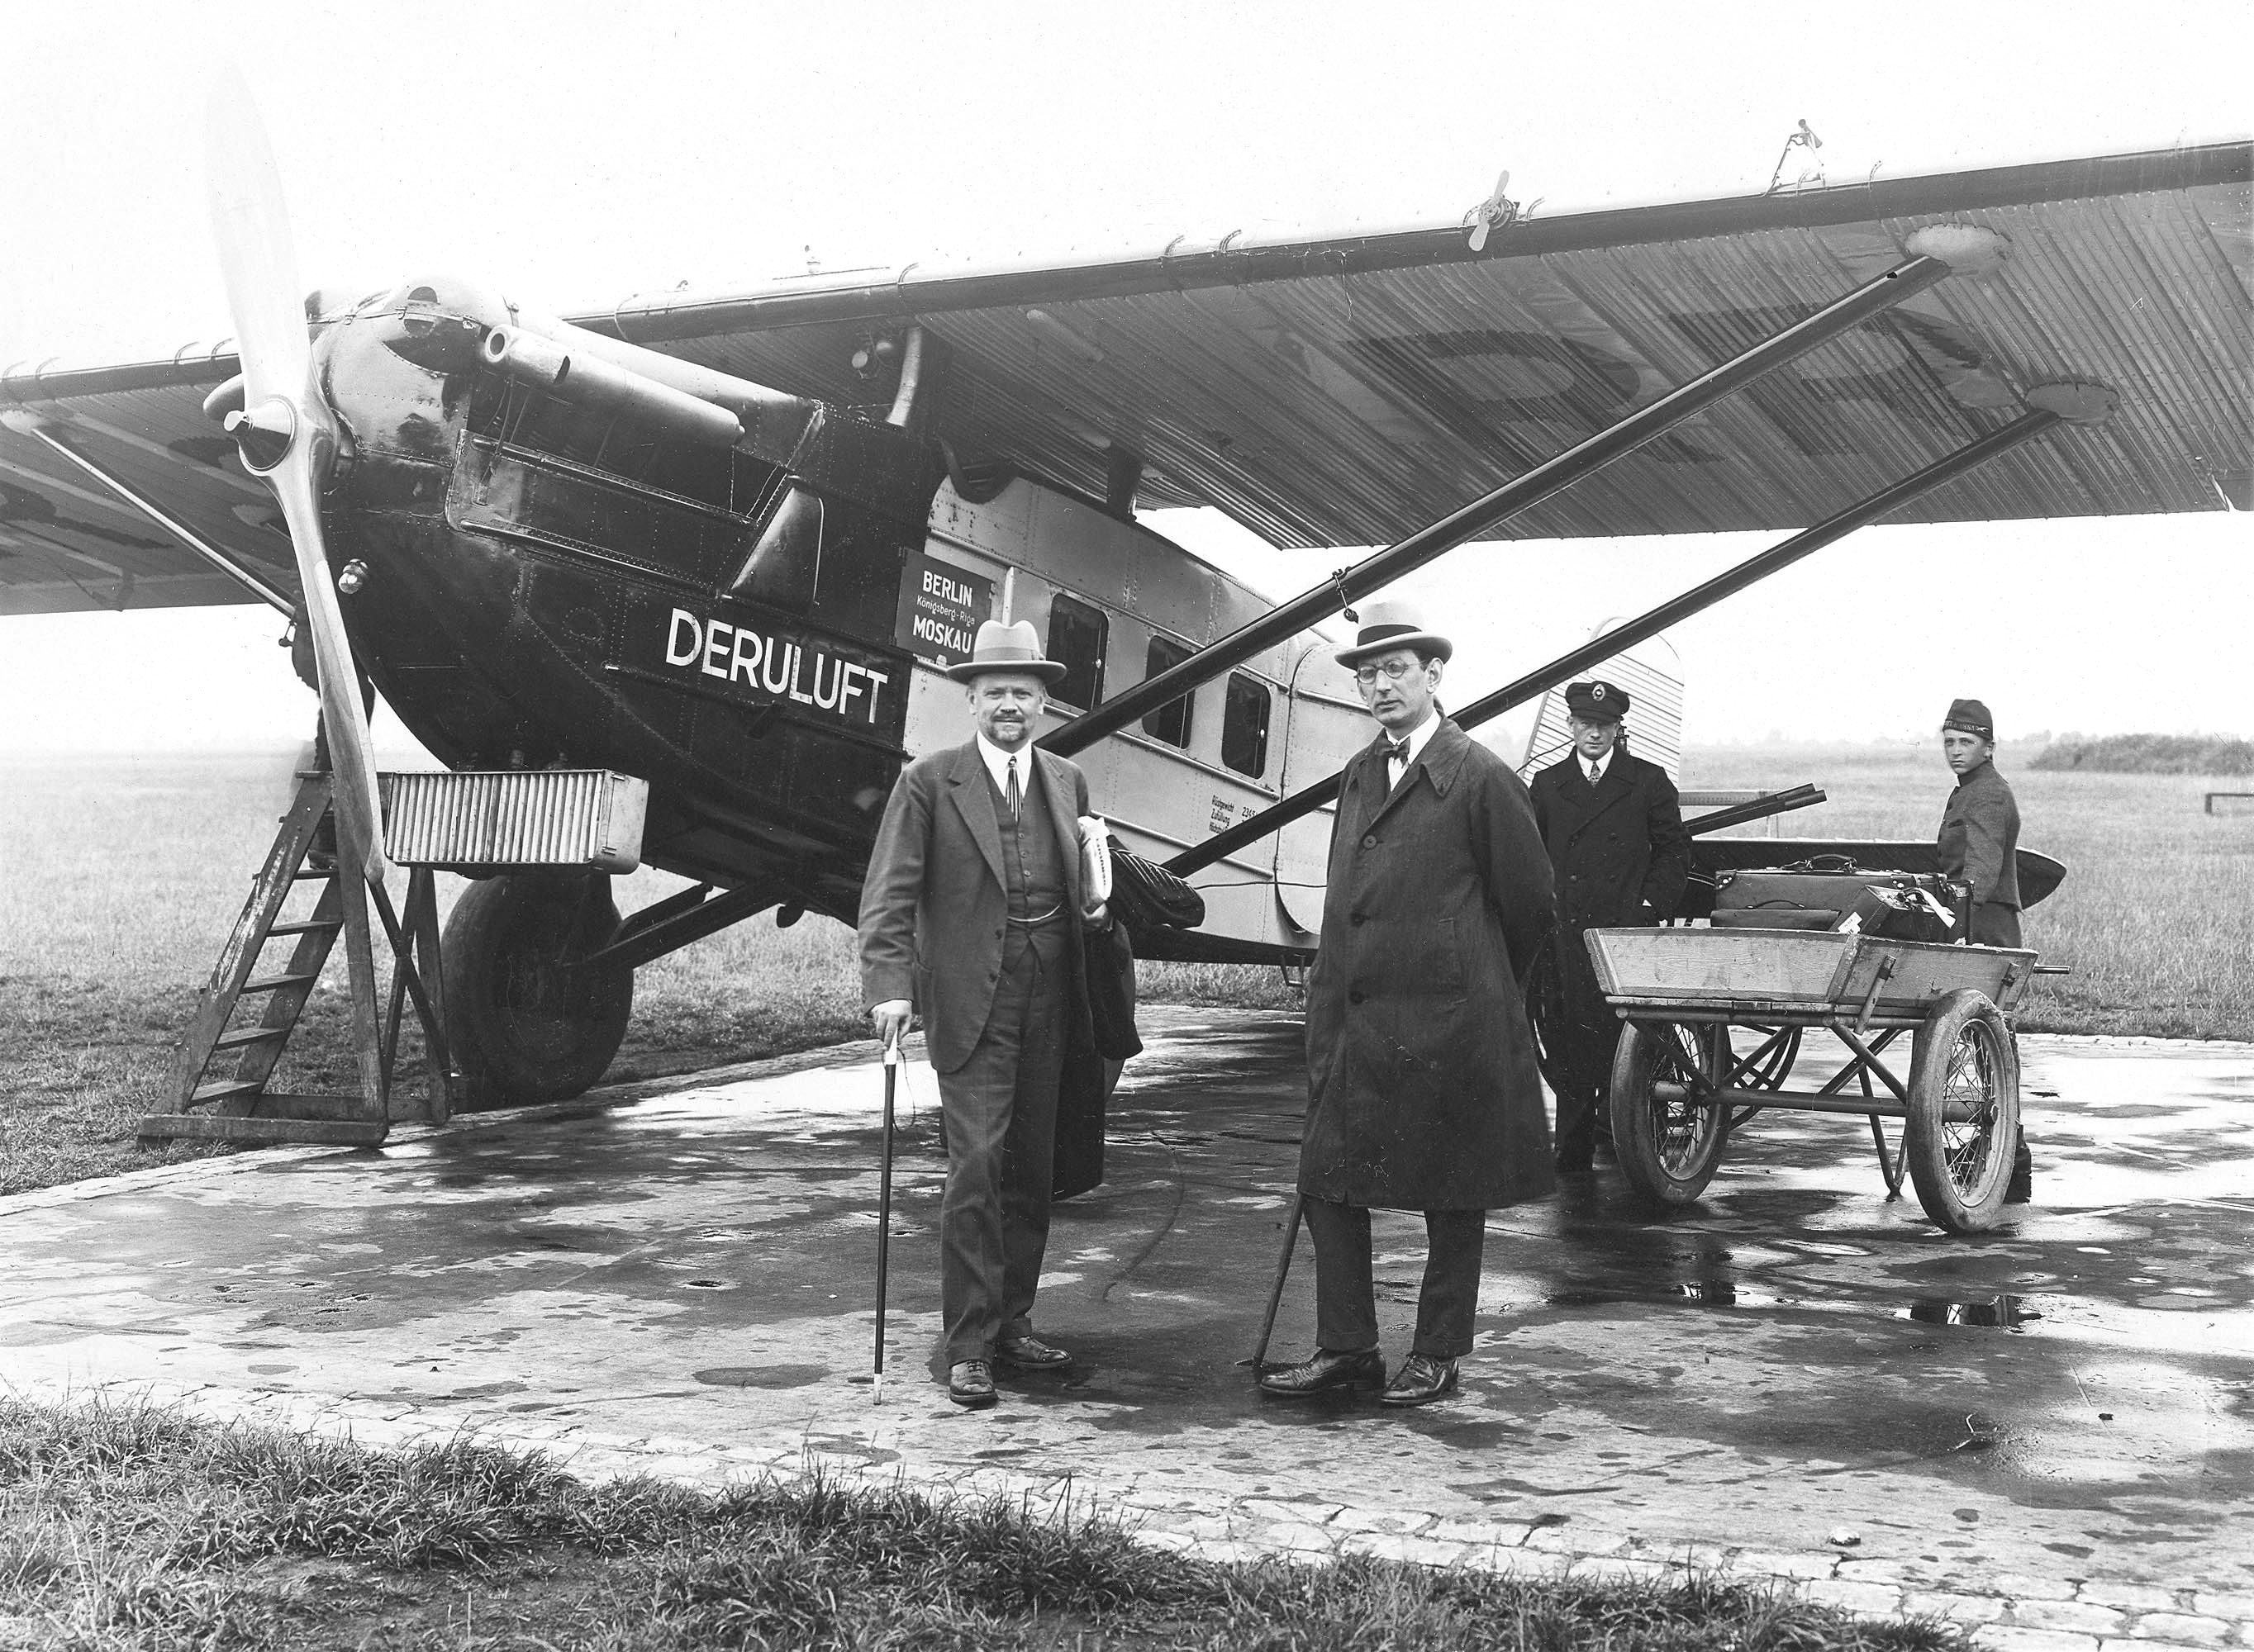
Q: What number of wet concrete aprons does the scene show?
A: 1